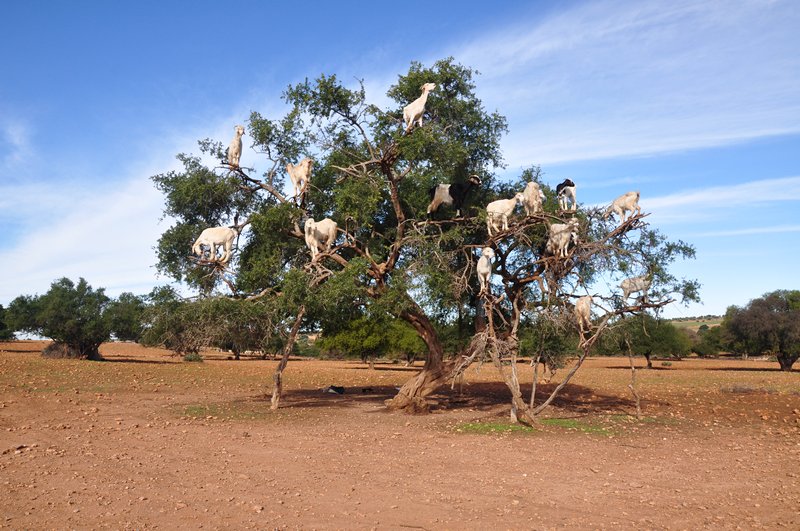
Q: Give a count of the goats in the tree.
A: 14